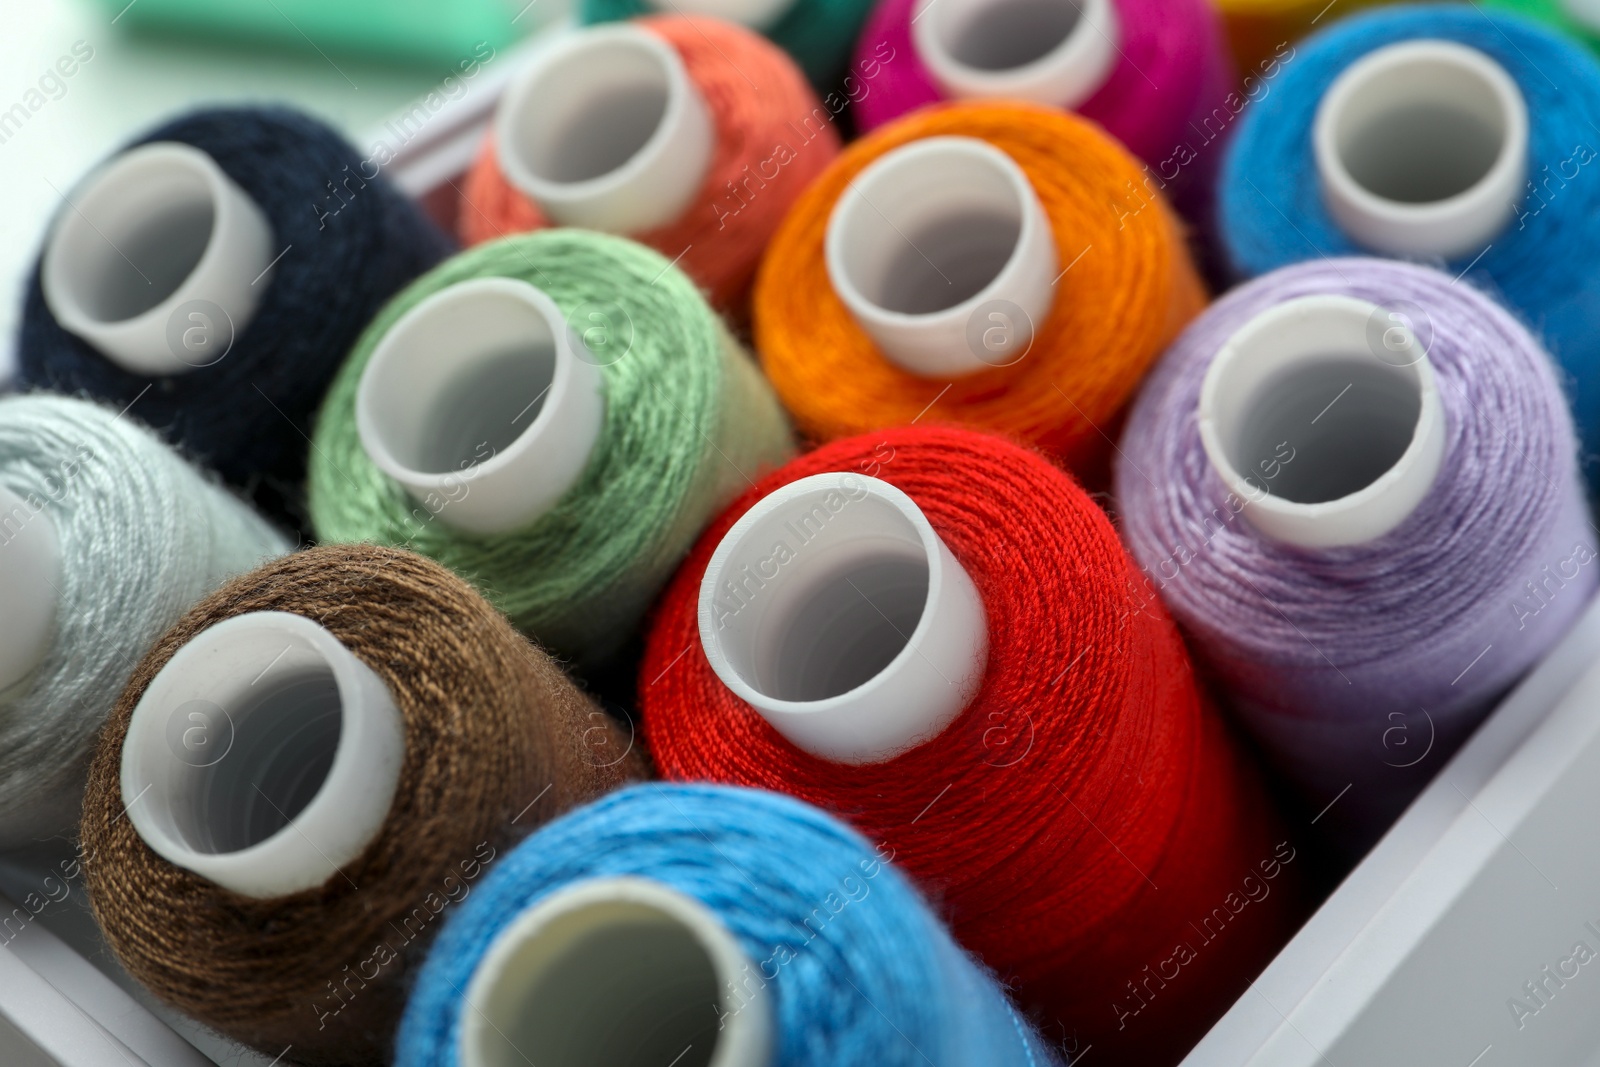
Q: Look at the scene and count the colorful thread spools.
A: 14